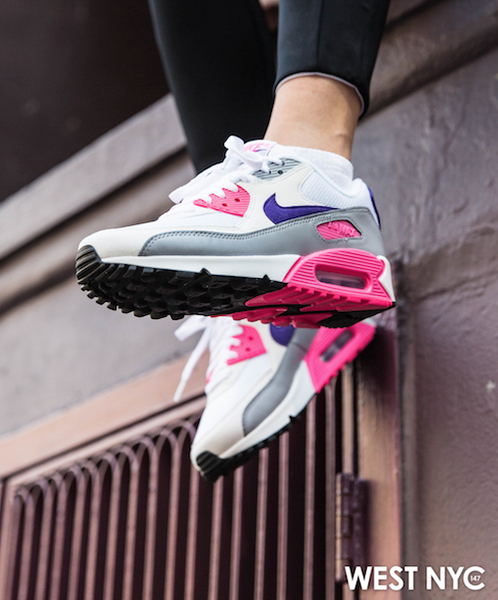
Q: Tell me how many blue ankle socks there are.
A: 0